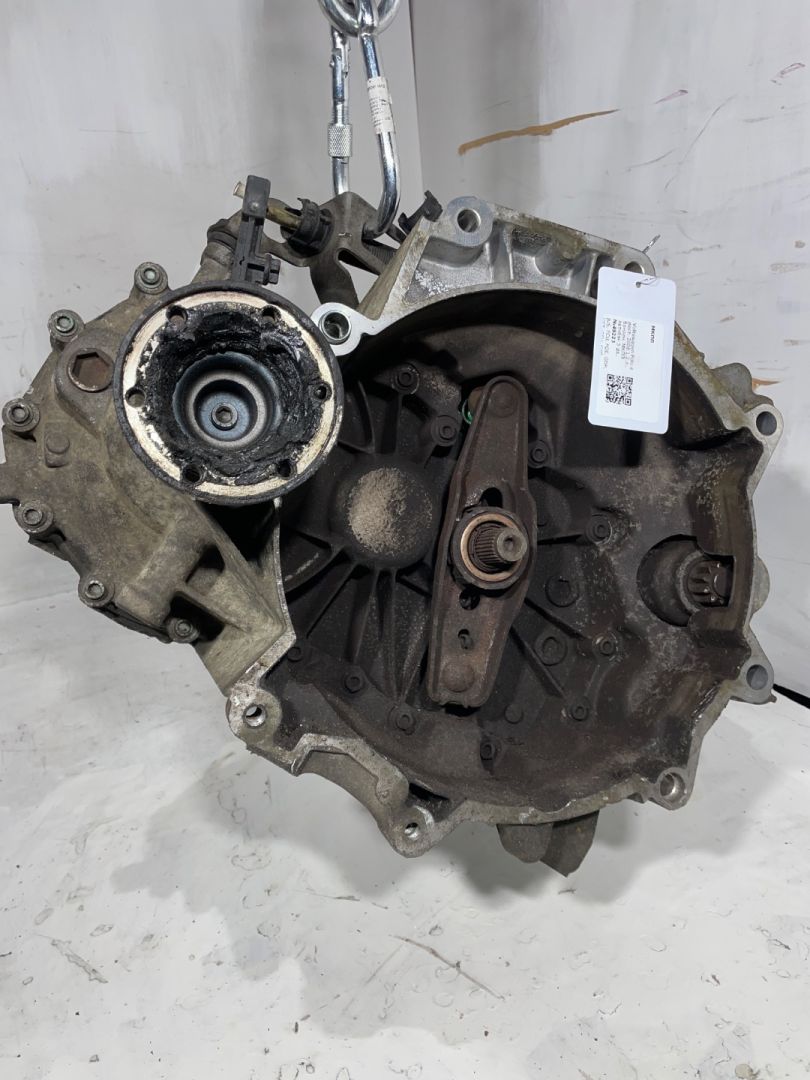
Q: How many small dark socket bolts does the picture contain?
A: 10